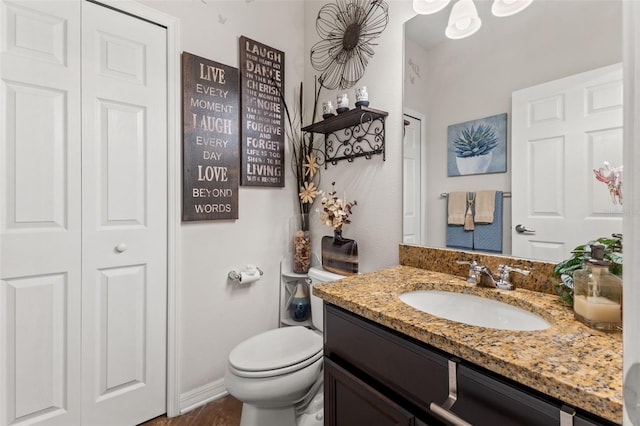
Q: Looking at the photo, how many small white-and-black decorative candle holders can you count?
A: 3